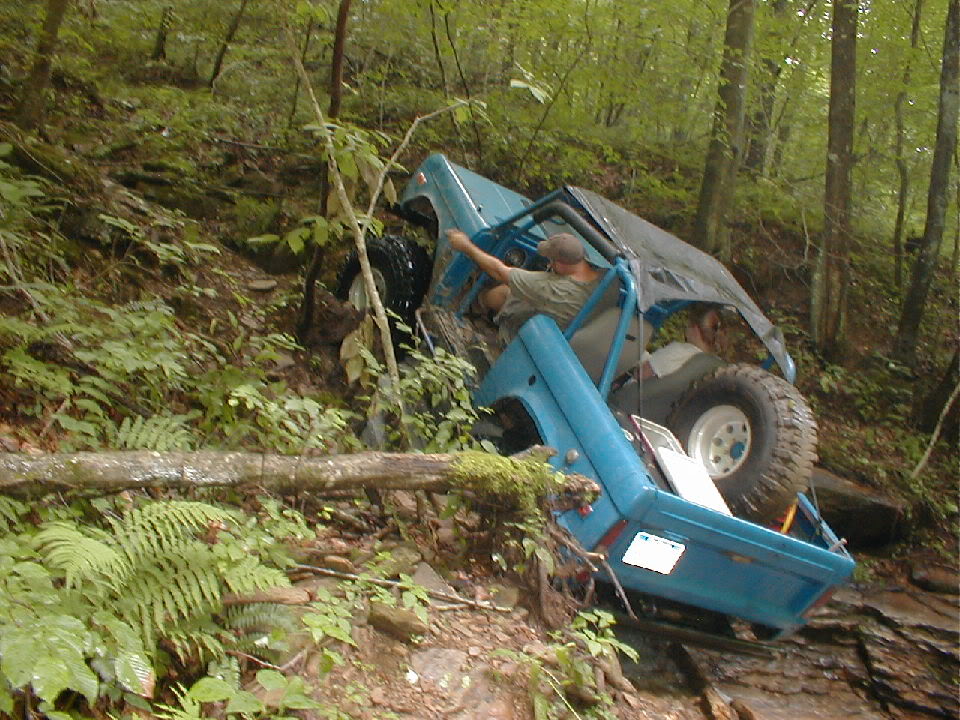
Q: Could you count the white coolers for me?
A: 1